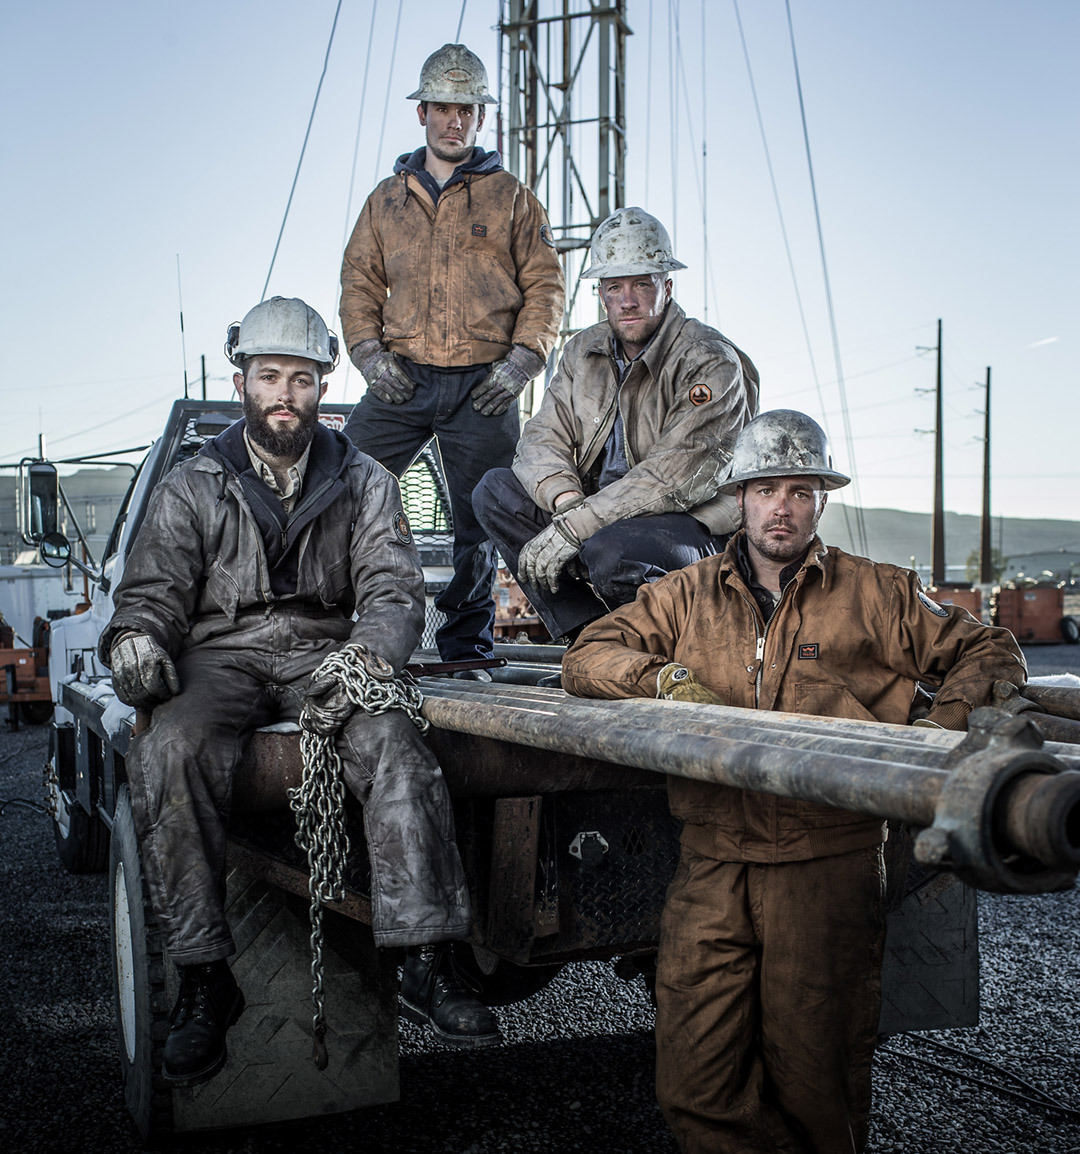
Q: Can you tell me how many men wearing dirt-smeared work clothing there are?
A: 4